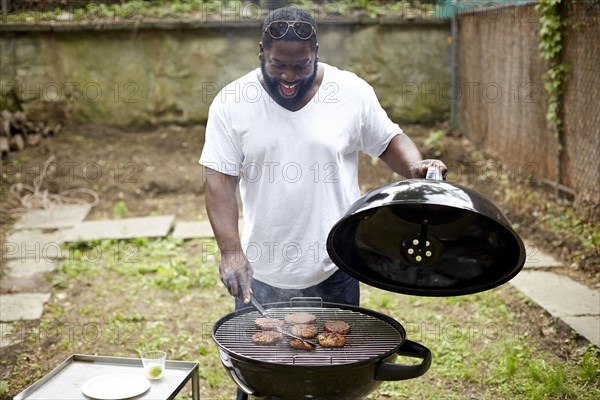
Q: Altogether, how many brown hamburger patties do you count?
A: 7